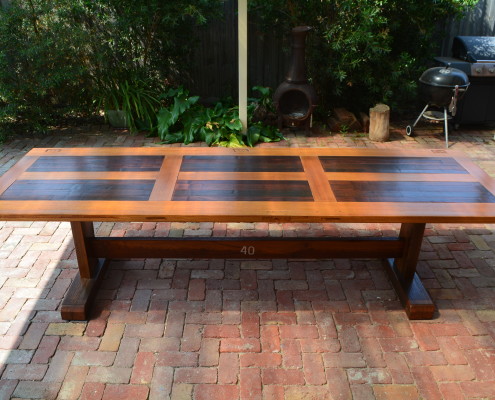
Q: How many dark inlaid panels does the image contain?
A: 6